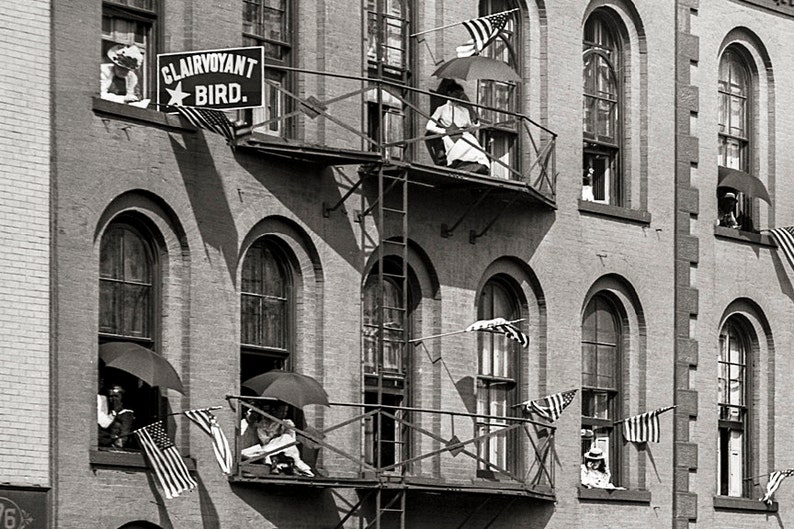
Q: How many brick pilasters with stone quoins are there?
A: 1